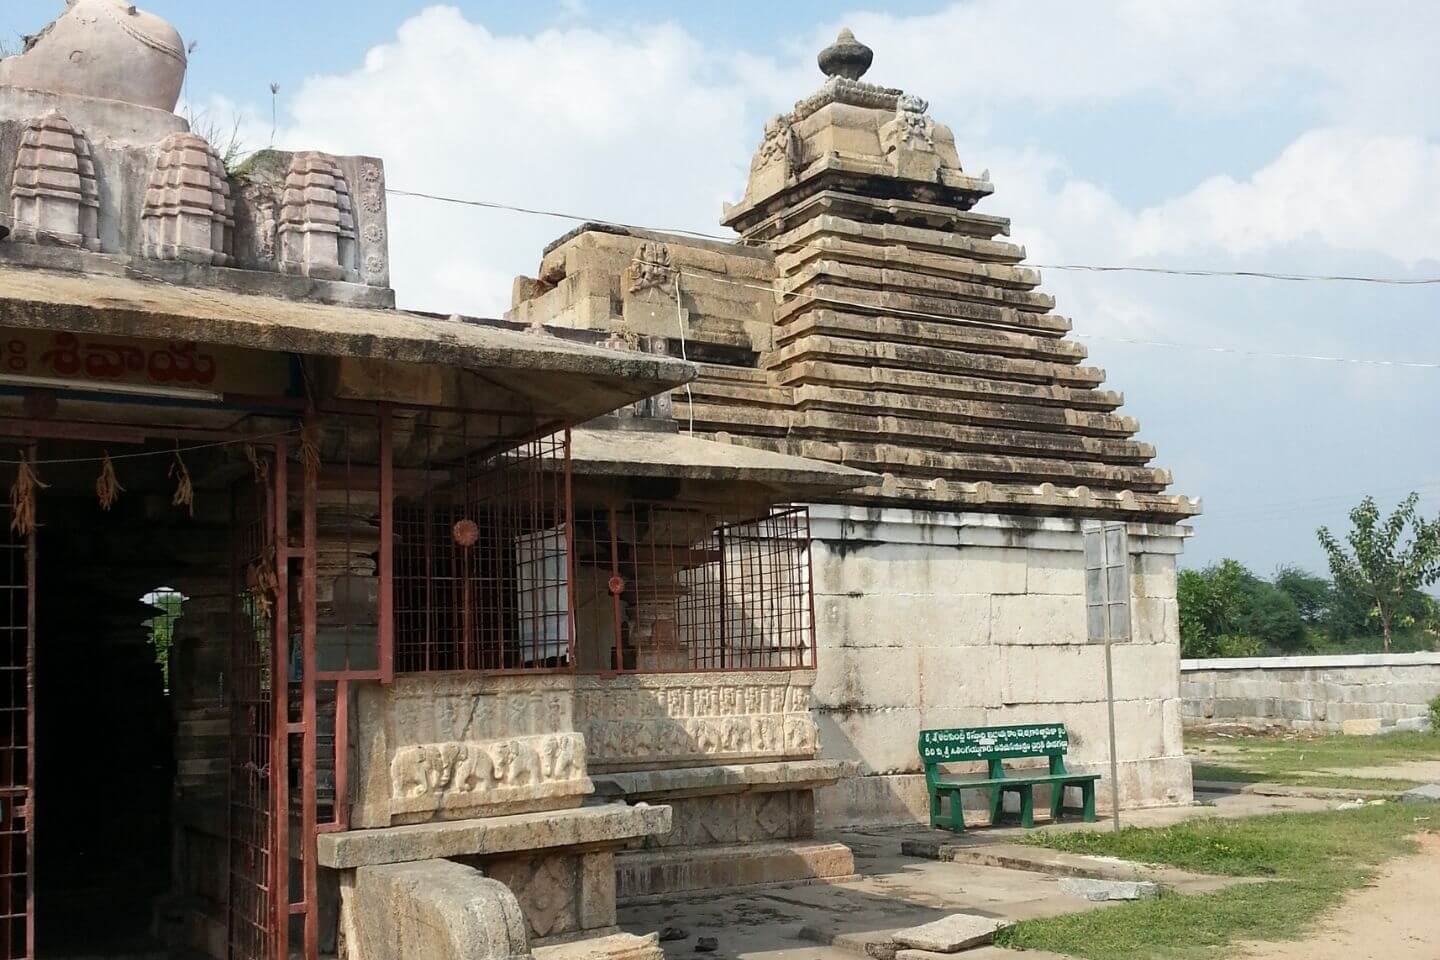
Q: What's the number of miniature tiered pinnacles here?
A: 3